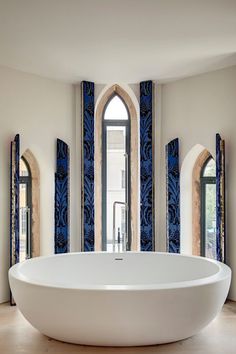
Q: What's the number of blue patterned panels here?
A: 6